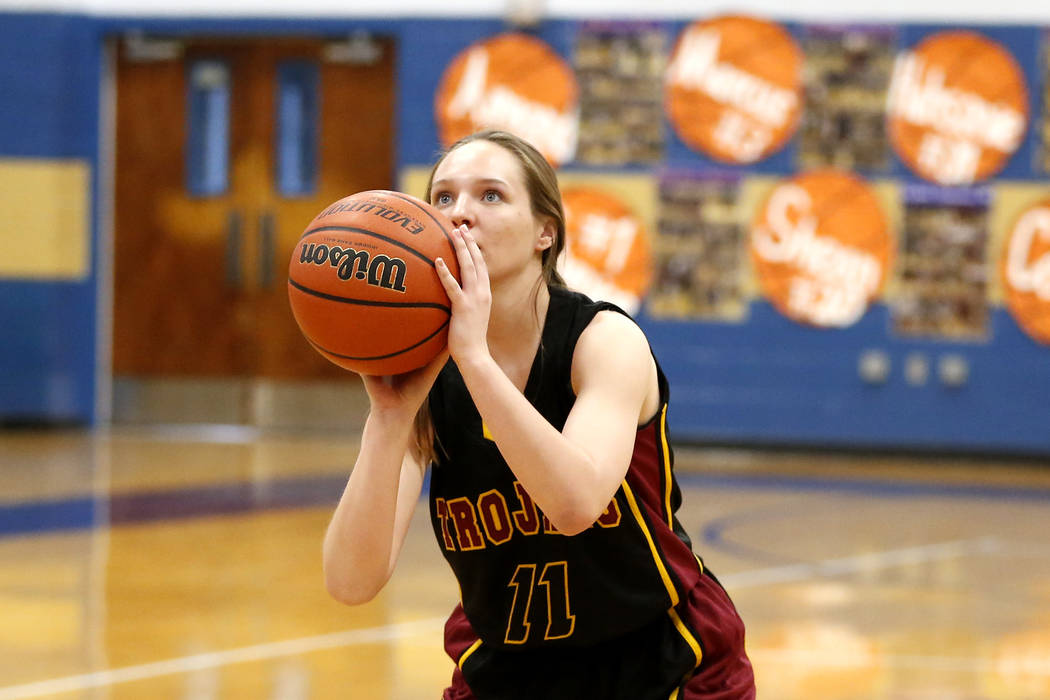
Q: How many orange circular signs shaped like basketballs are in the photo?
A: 6